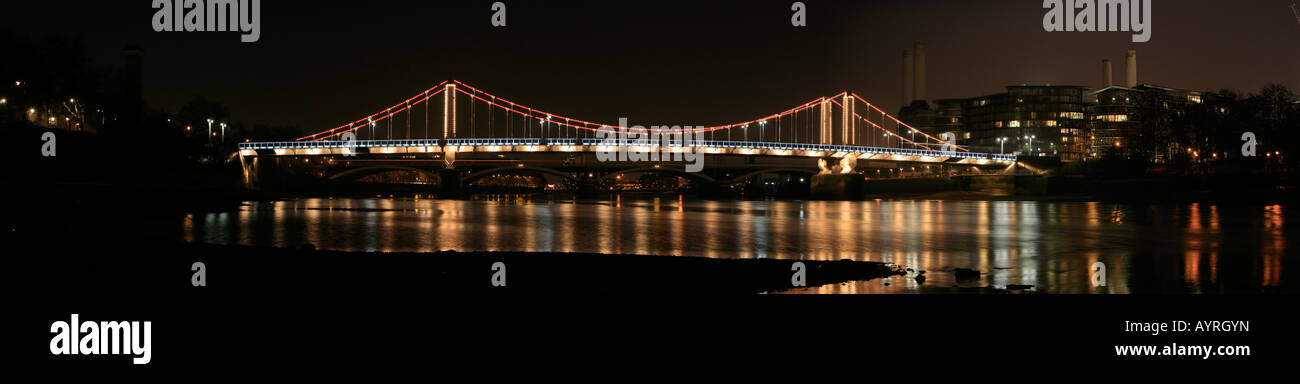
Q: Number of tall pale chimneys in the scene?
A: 4